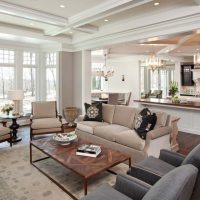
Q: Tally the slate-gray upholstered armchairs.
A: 2